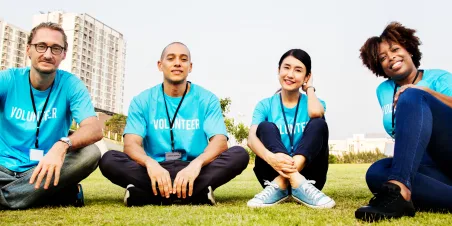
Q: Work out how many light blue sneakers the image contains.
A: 2